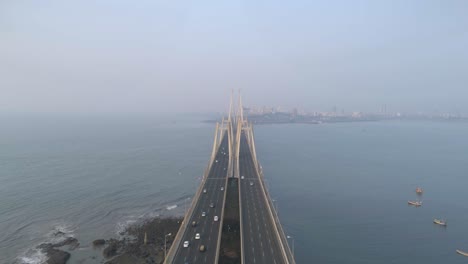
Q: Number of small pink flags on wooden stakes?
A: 0